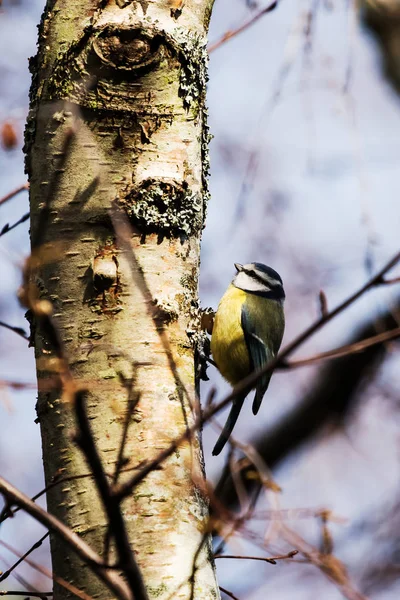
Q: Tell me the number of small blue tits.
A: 1